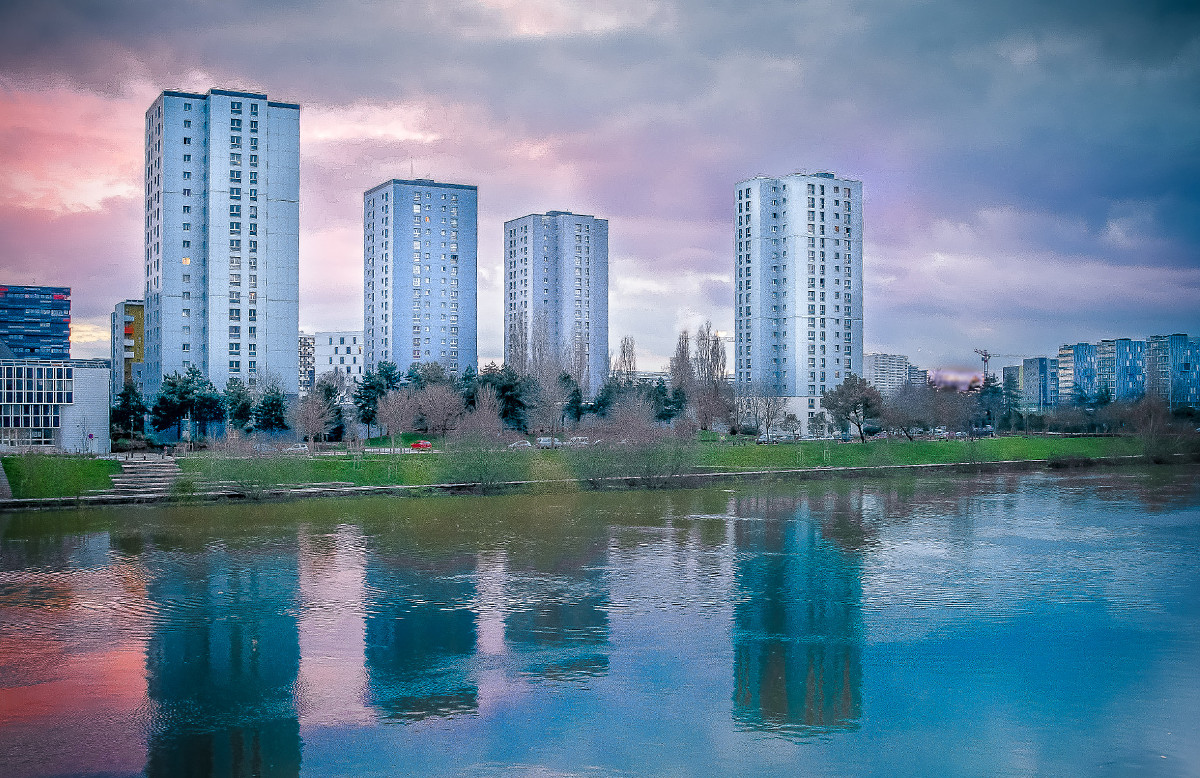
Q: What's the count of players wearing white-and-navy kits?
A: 0